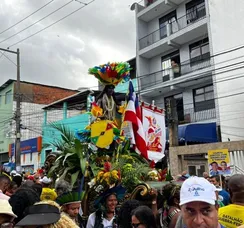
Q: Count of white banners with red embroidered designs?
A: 1